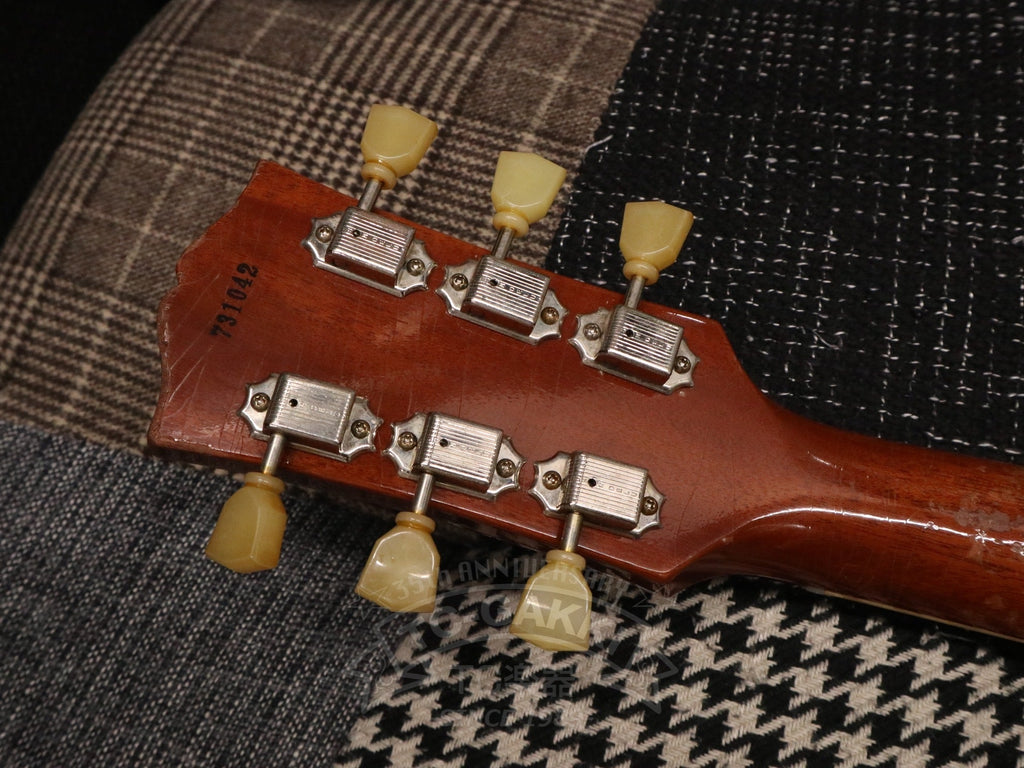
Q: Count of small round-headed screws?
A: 12